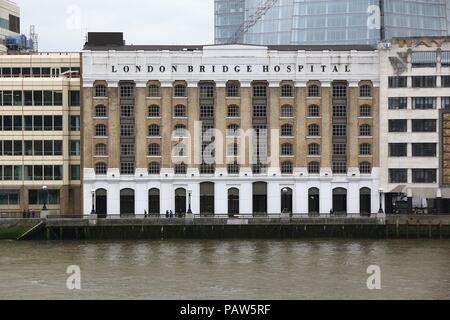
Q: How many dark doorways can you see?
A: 11